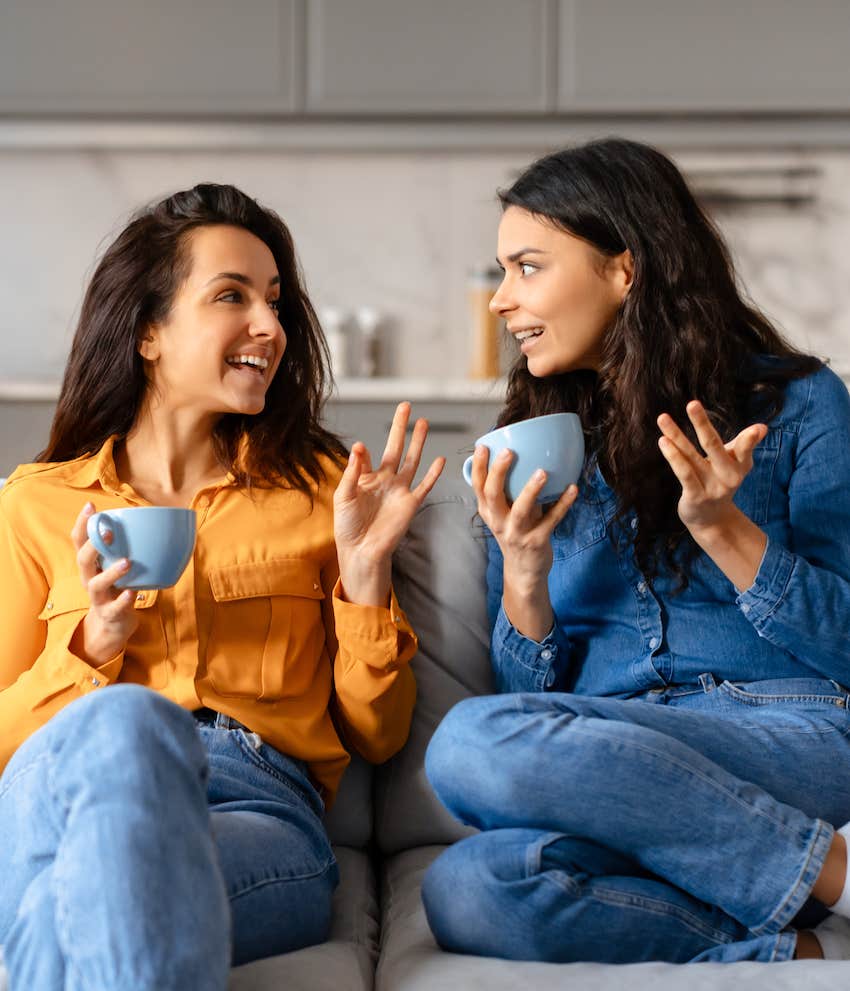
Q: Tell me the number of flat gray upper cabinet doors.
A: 3